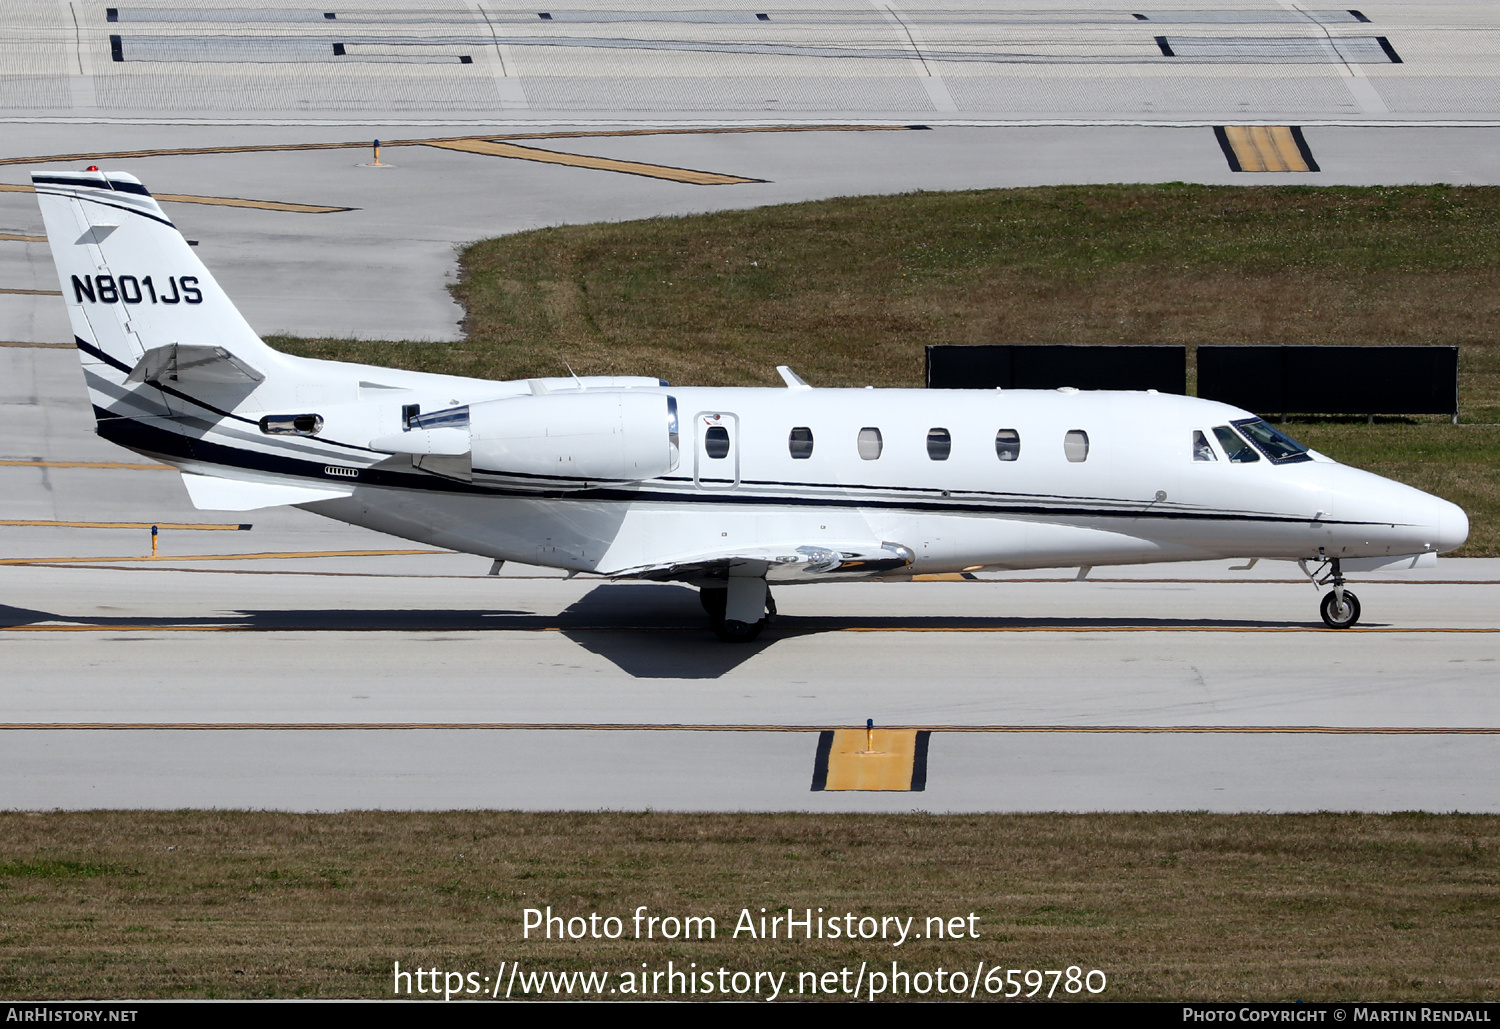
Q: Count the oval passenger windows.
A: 6